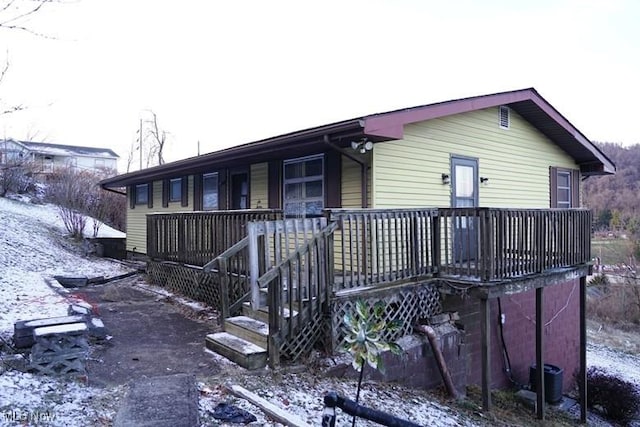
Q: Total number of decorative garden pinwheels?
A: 1